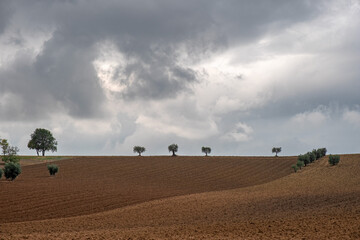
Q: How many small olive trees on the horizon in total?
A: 4